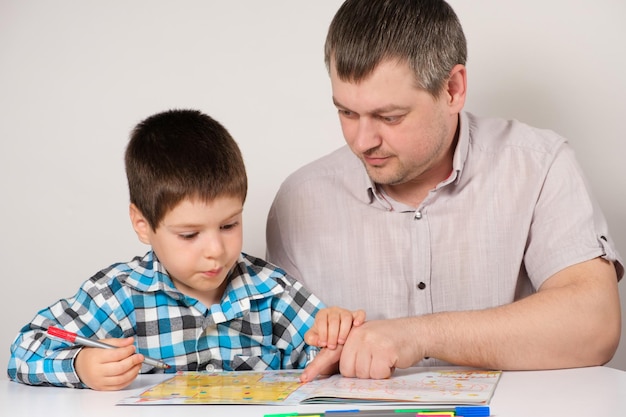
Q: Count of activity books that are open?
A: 1